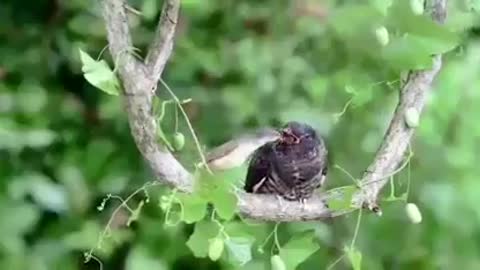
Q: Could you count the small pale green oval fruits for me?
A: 7